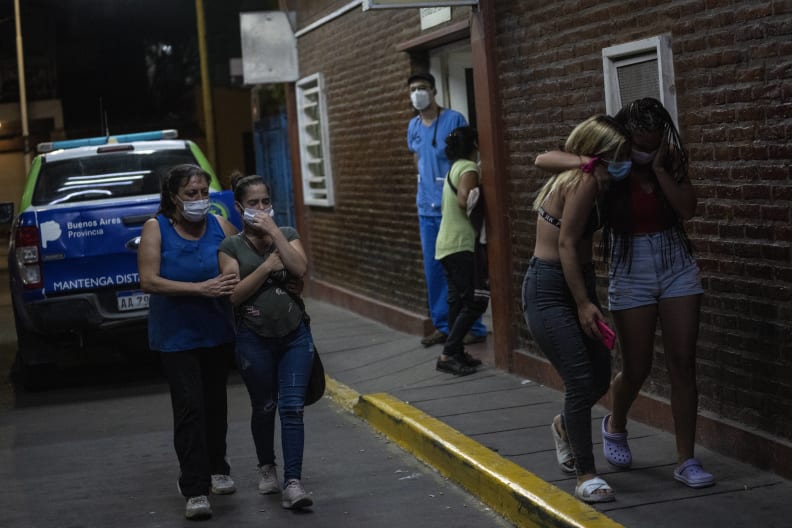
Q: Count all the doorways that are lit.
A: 1